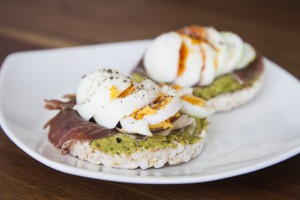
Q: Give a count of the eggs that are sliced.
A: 2